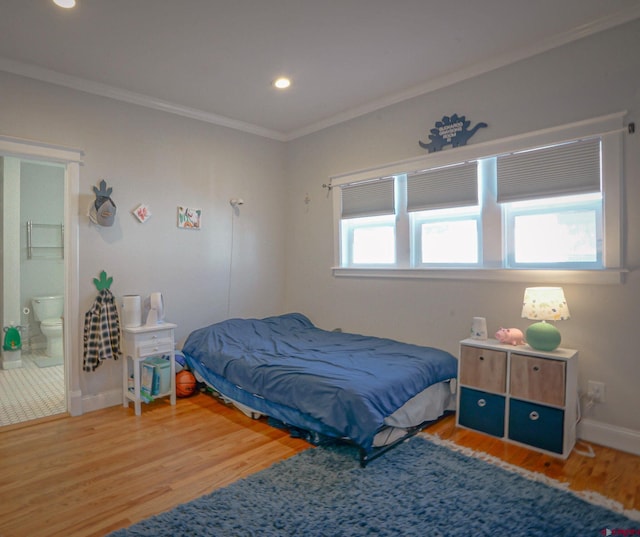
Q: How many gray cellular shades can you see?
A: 3